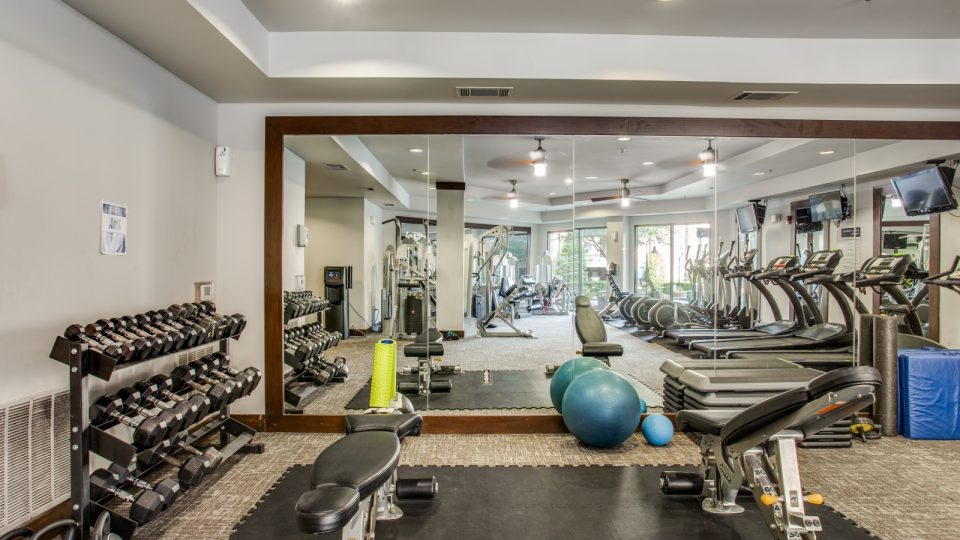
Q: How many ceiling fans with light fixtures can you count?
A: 4